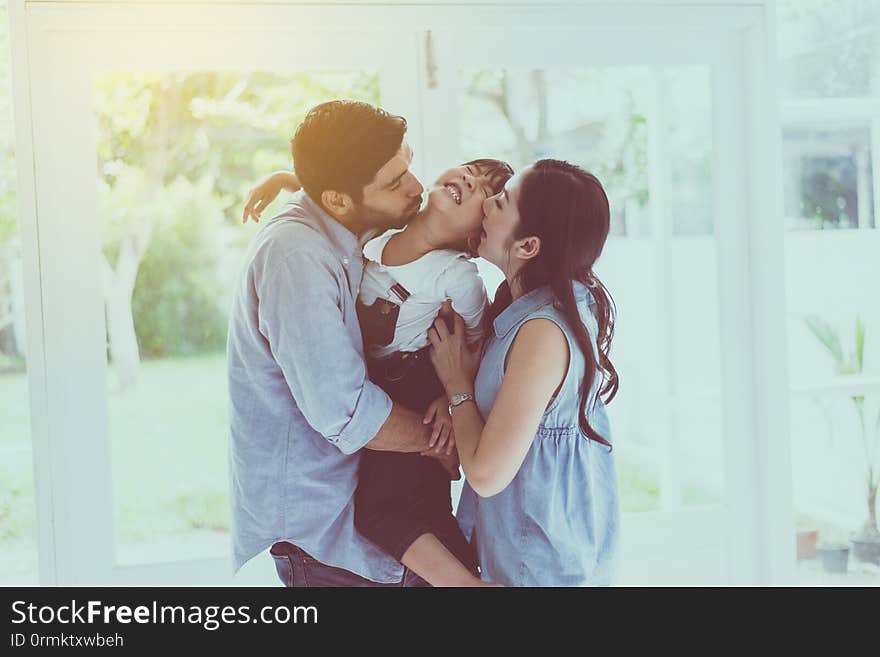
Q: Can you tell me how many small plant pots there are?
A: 3